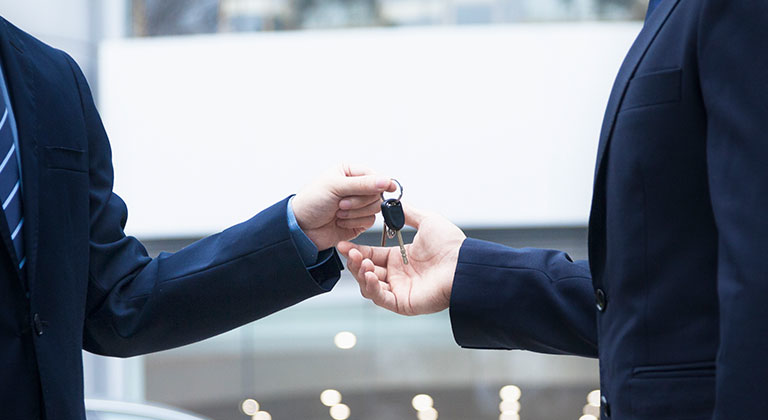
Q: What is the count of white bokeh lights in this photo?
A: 13